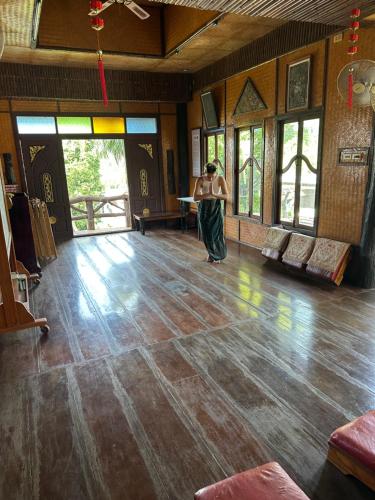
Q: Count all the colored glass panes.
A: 4